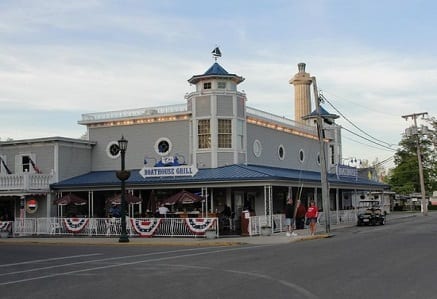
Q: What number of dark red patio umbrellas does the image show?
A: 3